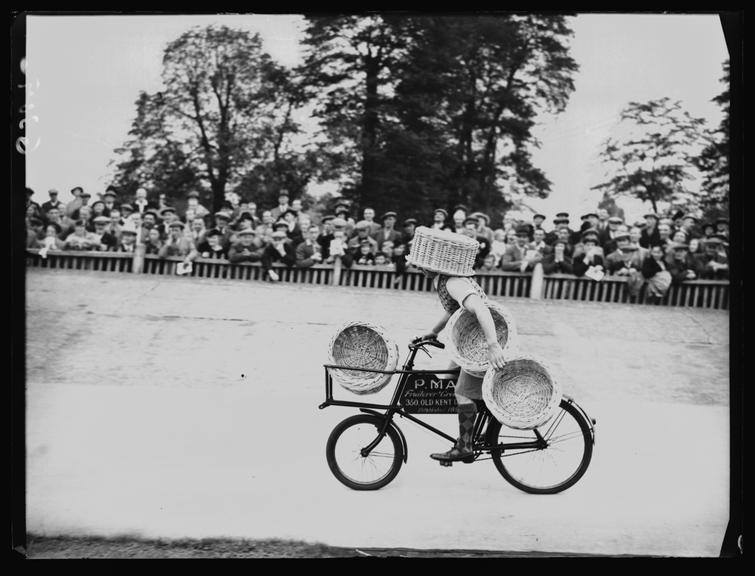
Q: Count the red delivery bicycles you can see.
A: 0